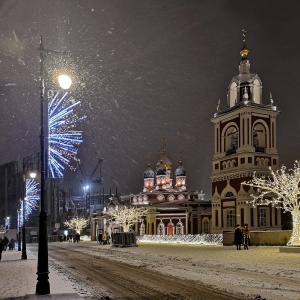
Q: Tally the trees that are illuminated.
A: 3